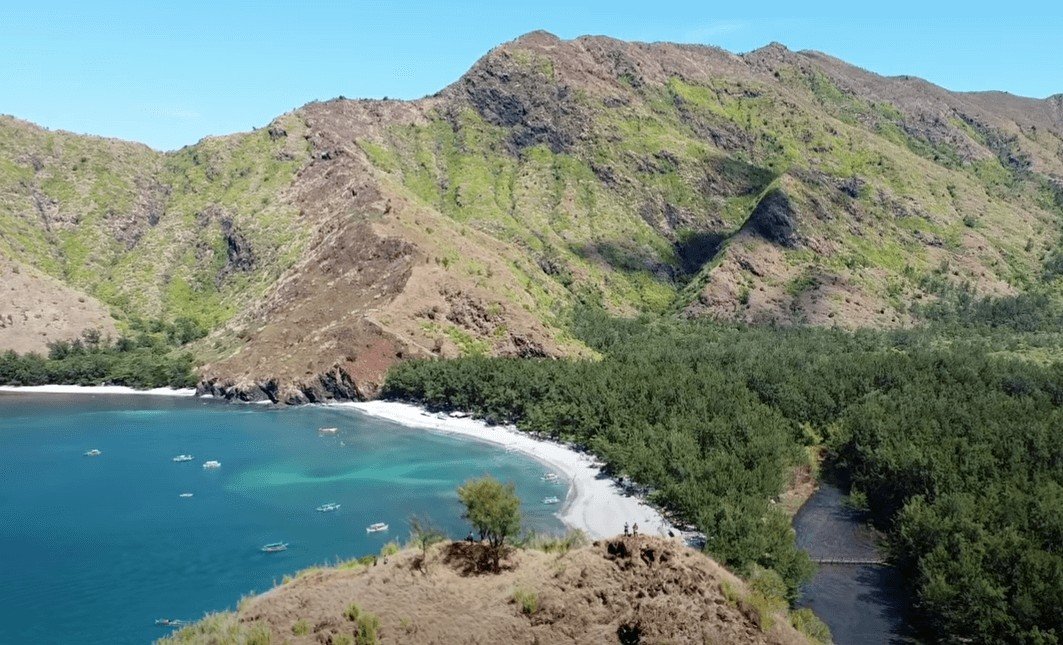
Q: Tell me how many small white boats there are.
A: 11